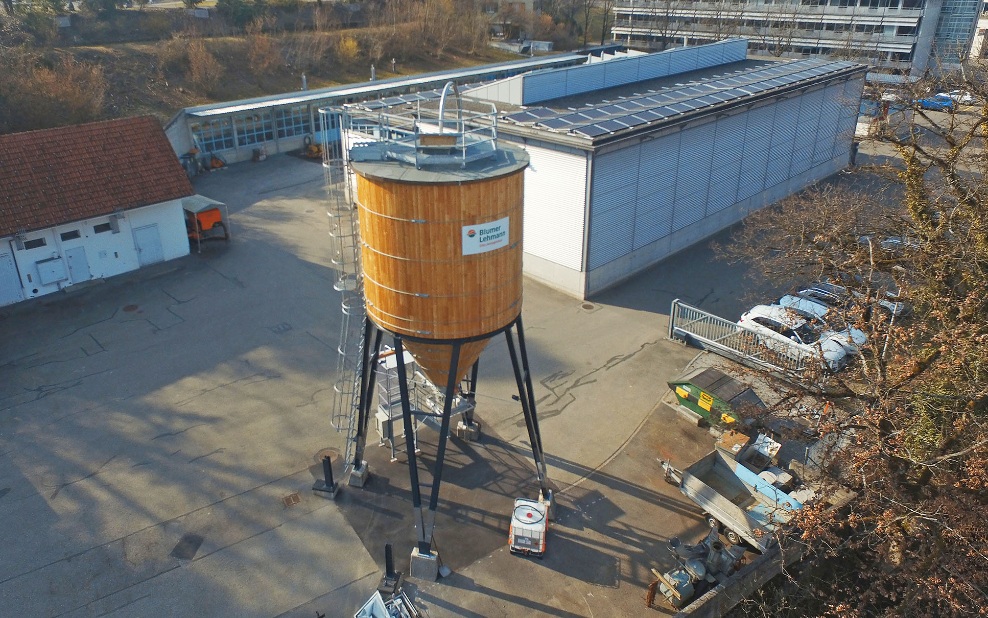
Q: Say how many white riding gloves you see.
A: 0